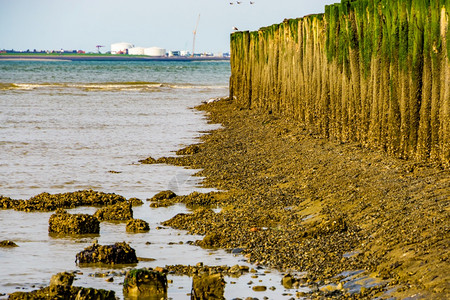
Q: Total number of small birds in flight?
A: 3